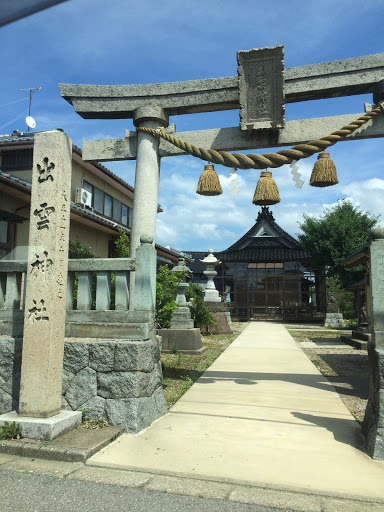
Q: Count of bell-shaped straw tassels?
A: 3